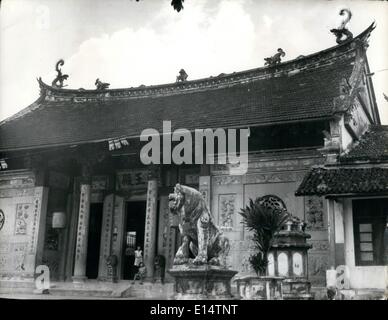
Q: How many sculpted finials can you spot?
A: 5